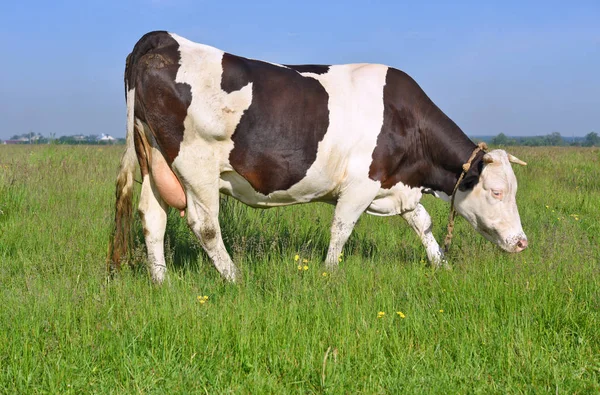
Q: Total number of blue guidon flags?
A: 0